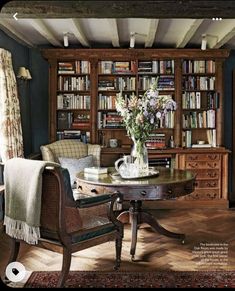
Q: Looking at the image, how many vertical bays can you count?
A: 4